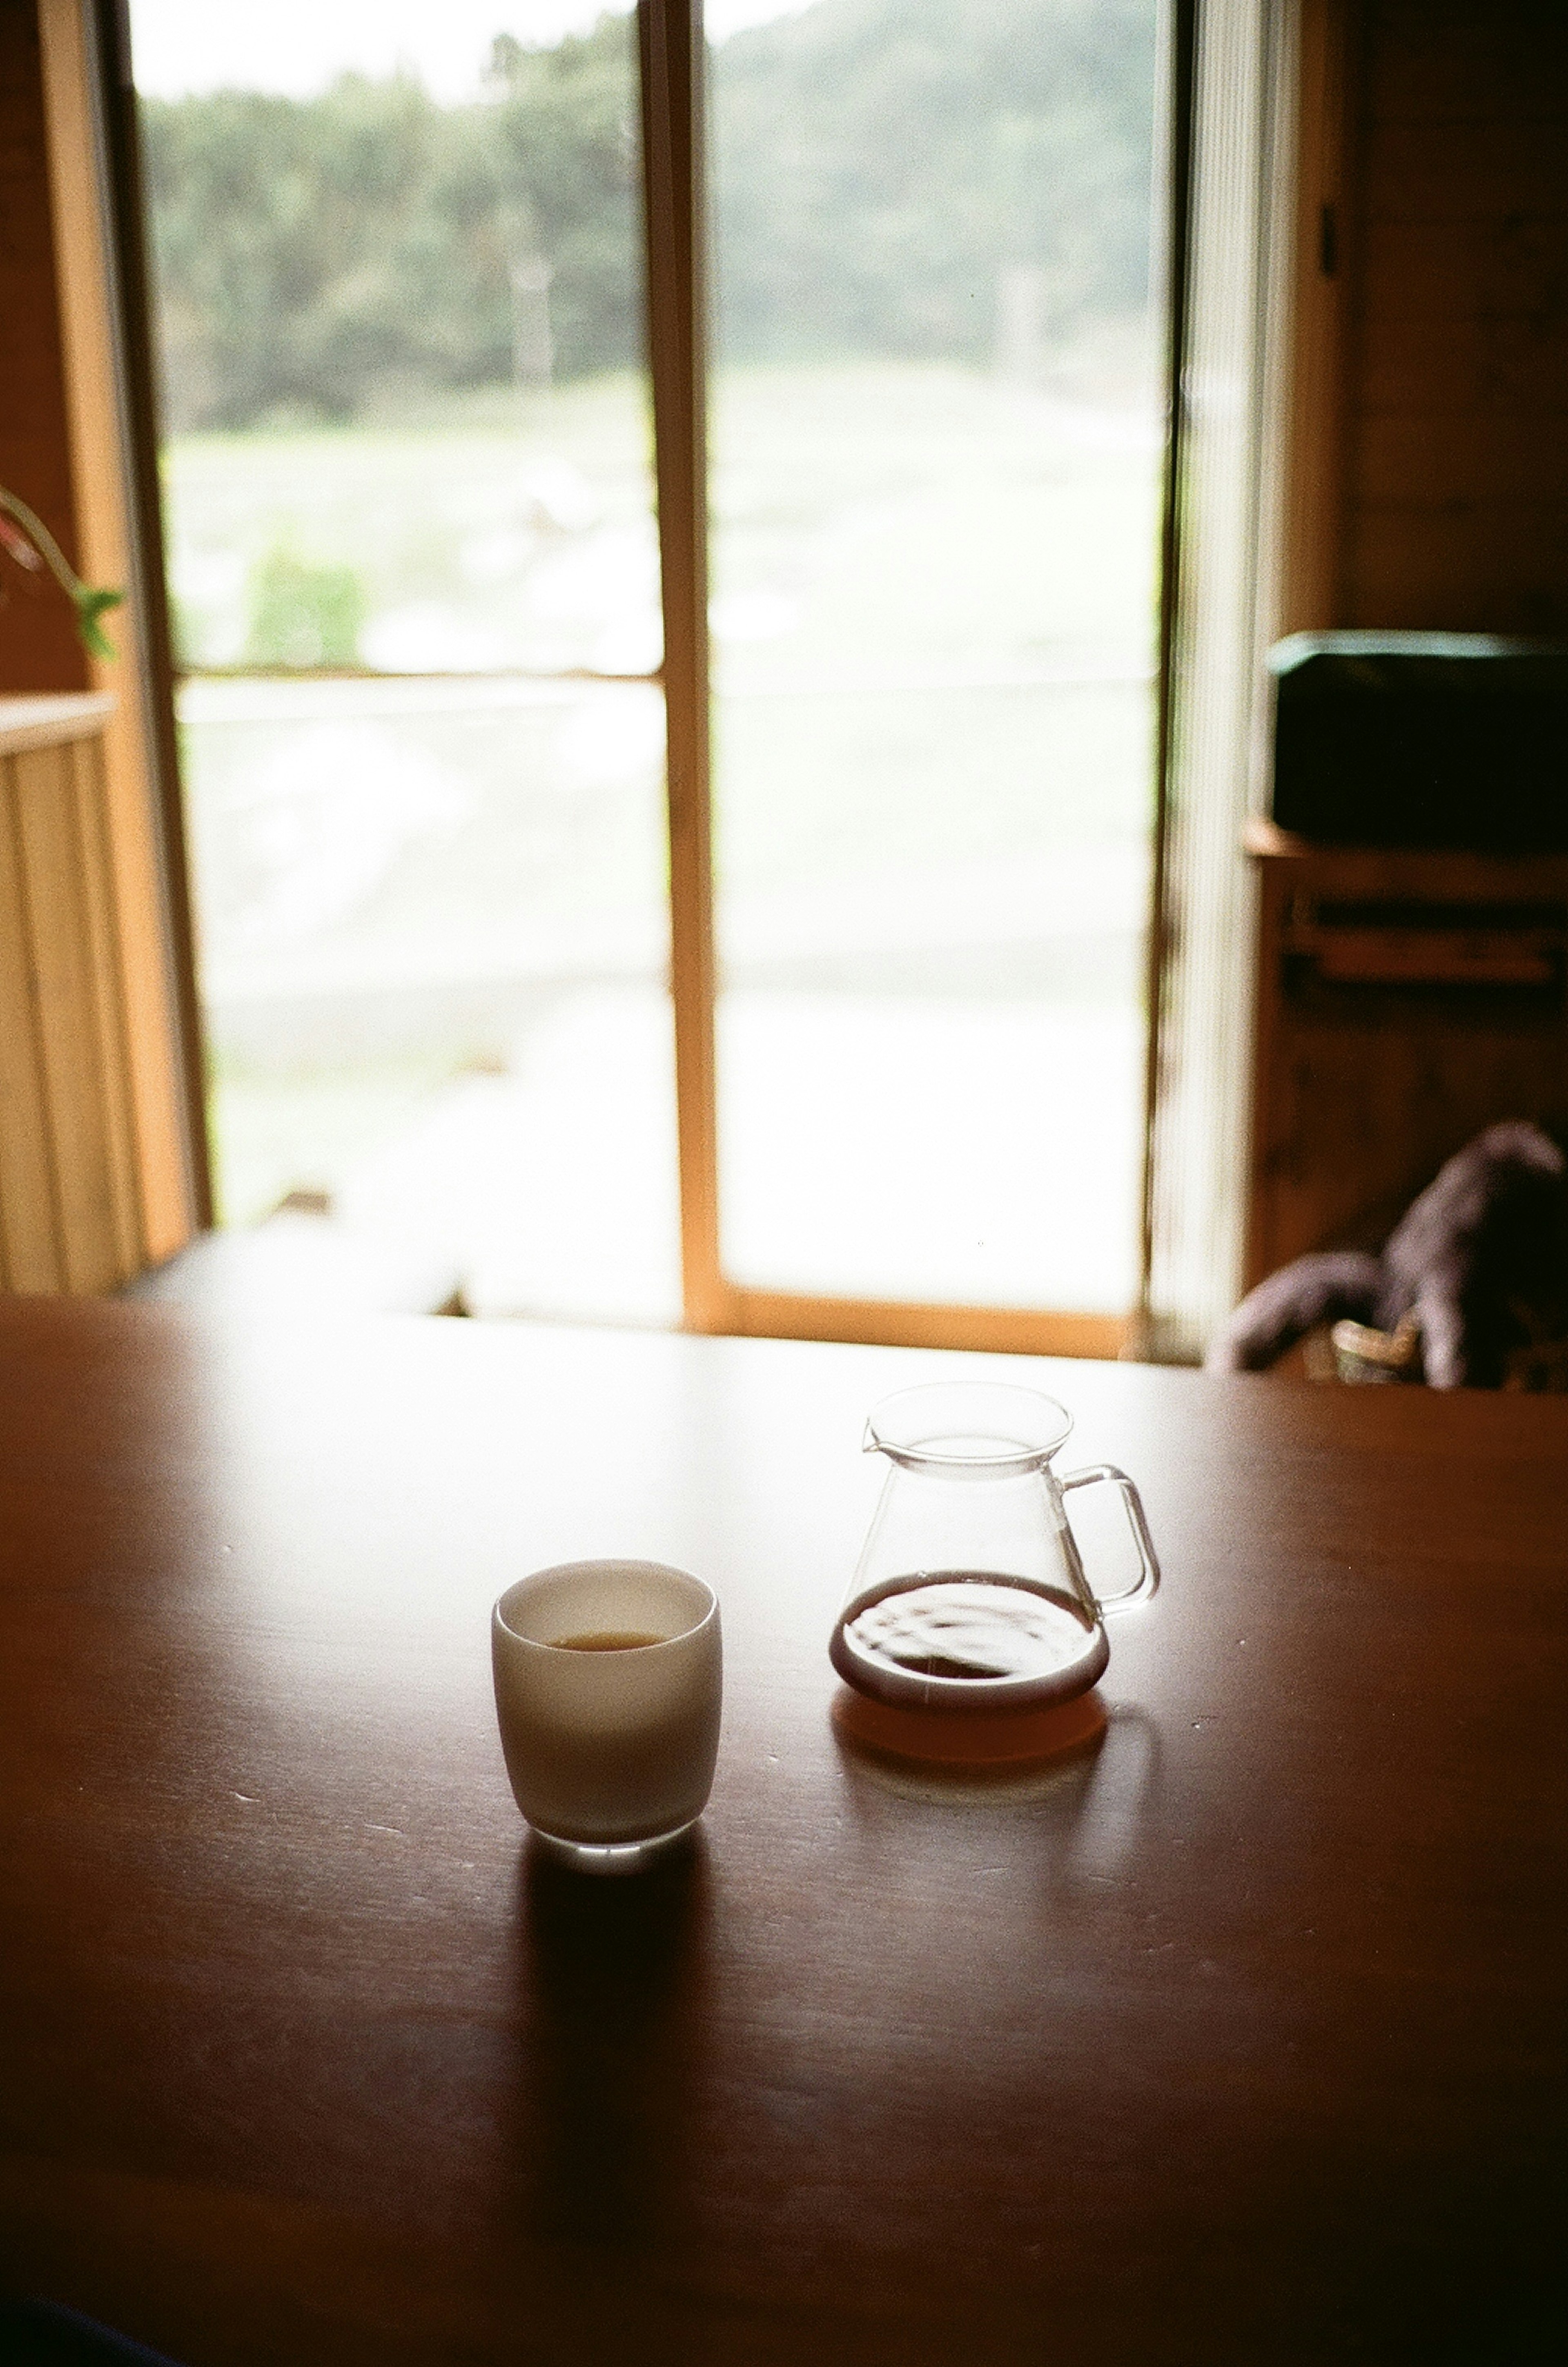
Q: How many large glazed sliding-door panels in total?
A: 2